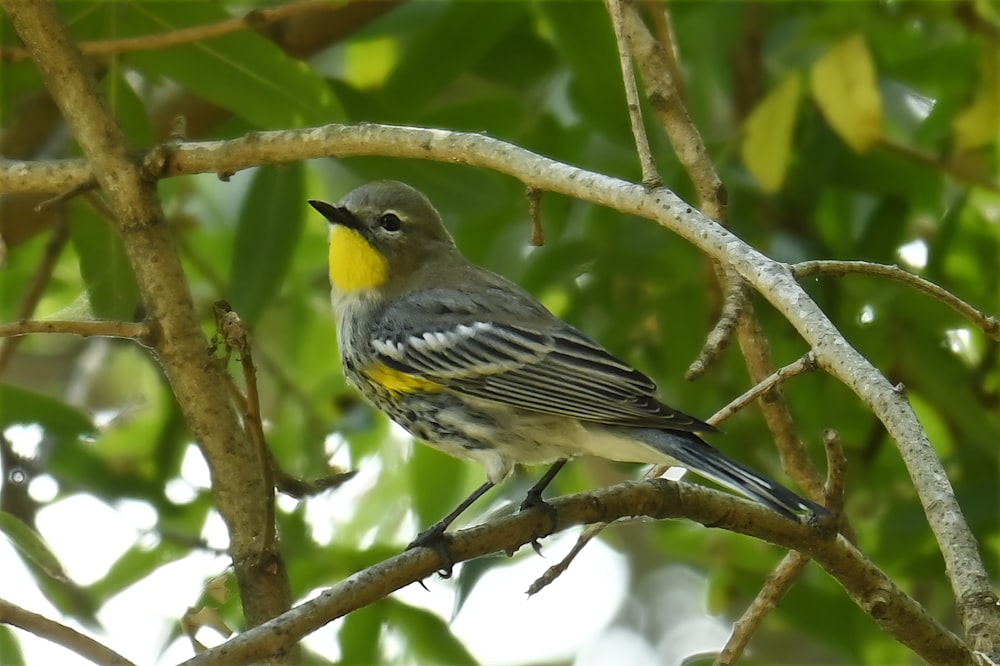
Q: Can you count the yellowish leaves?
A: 3